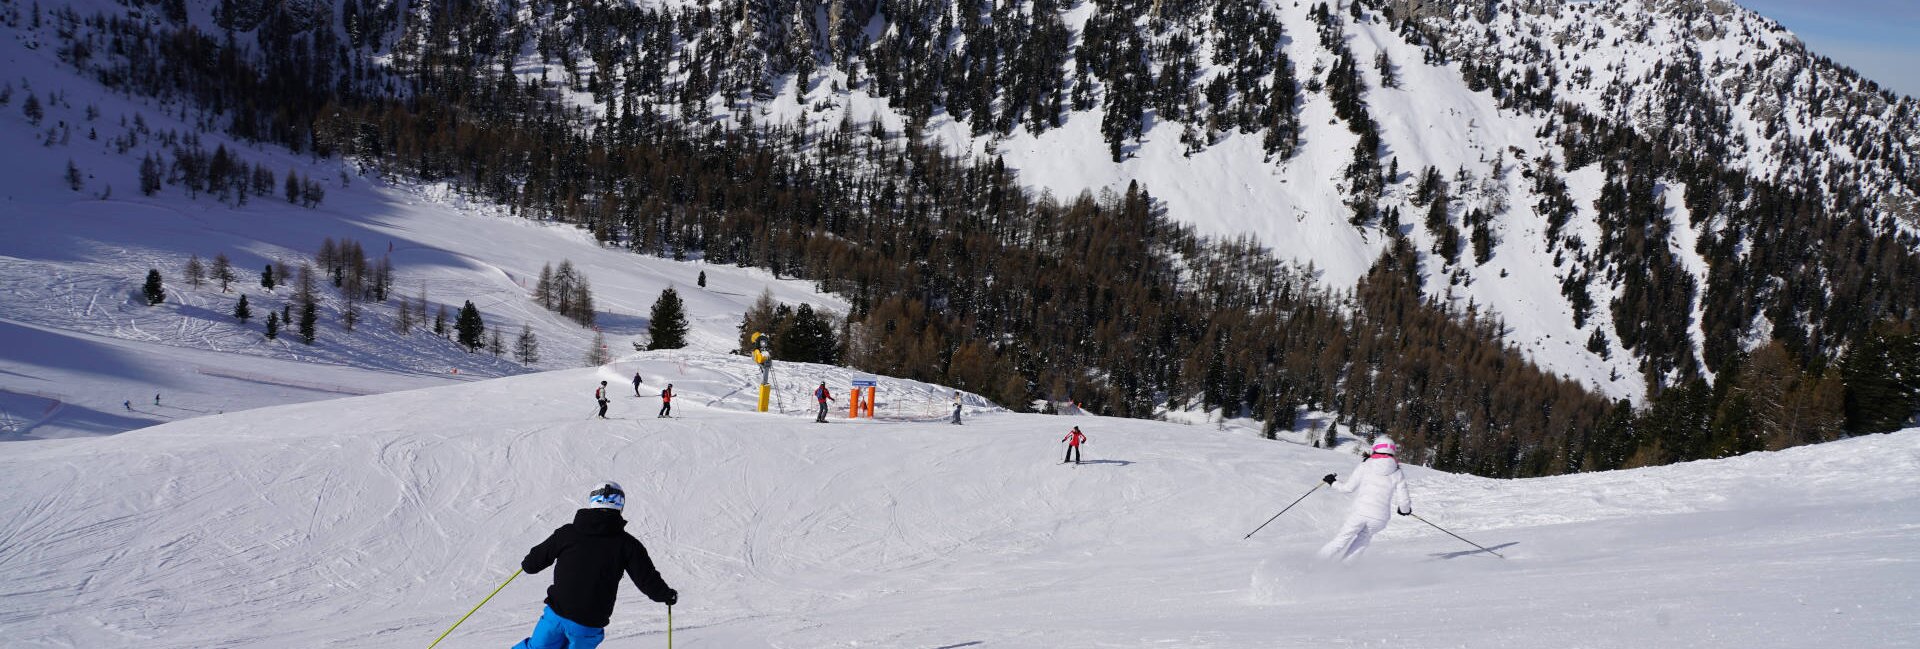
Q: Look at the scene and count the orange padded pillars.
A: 2